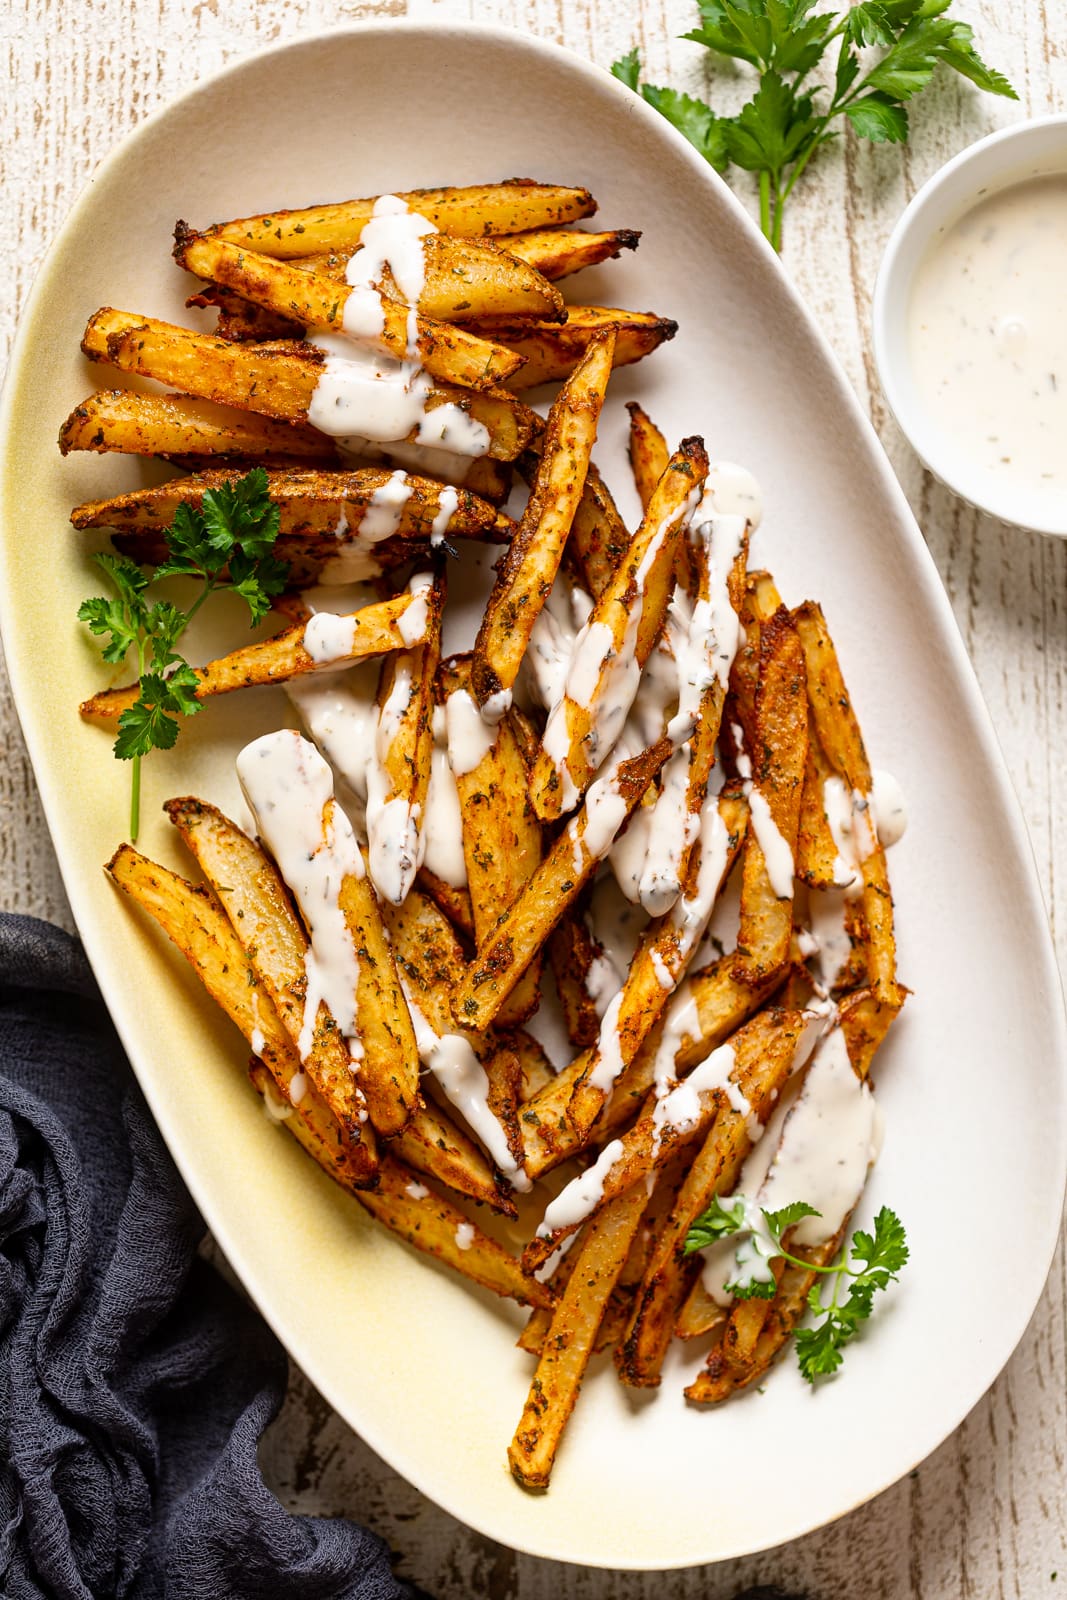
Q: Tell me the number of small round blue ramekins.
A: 0